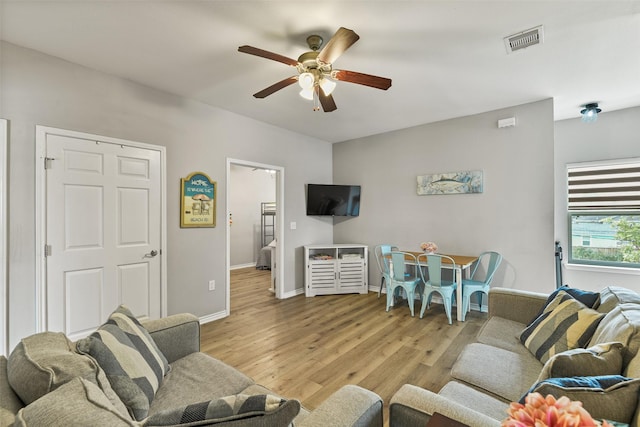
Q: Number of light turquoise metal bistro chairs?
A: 4